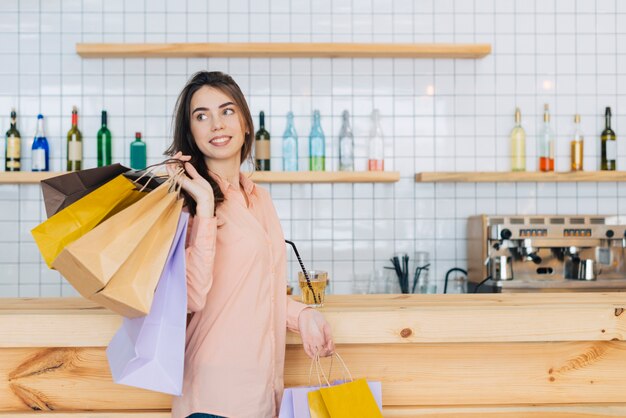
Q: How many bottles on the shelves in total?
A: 14